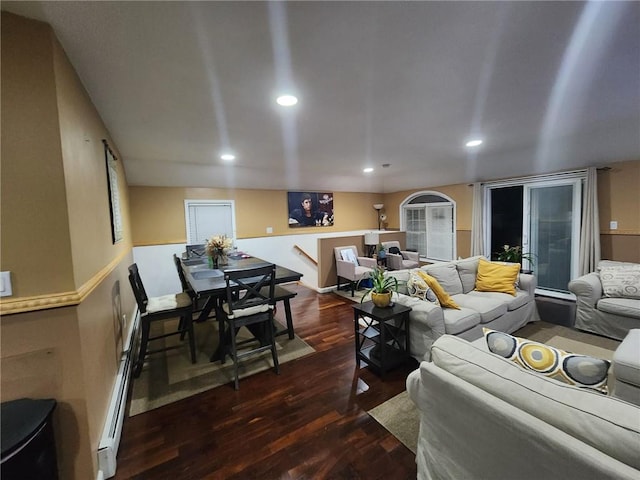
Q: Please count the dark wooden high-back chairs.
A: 4